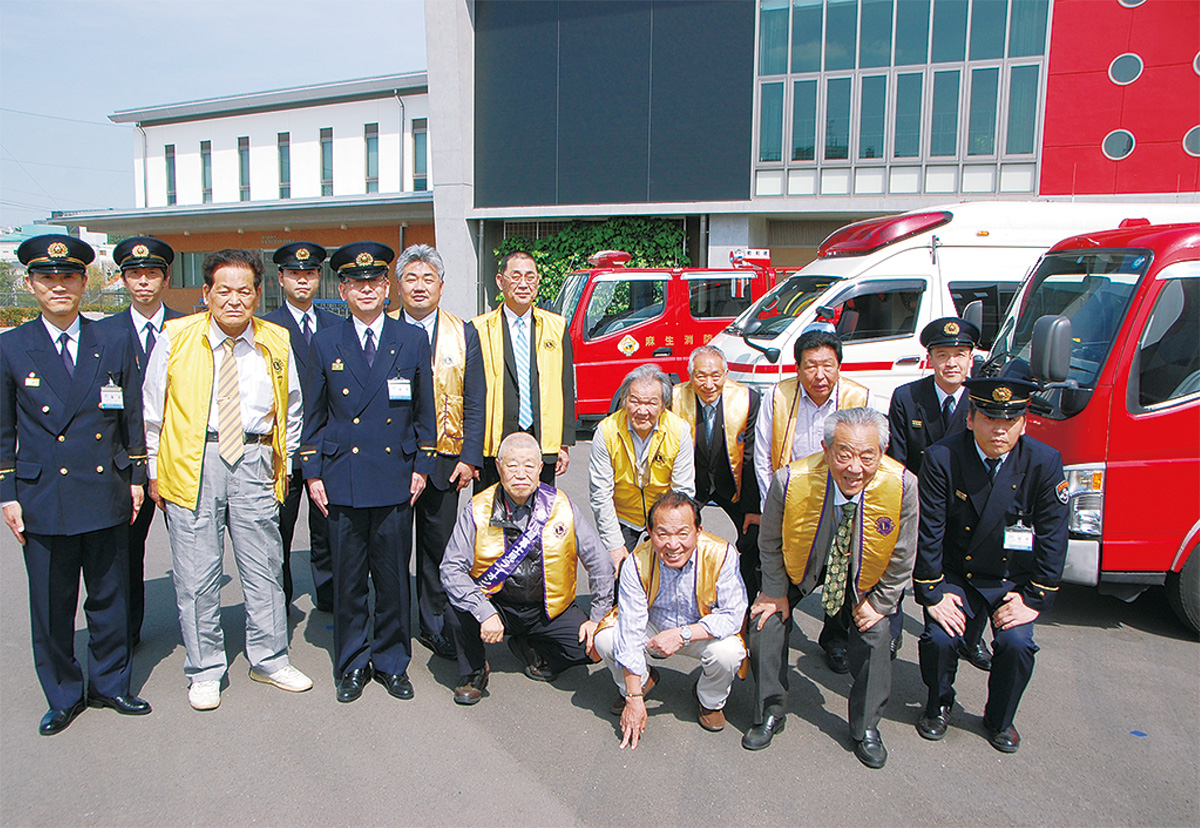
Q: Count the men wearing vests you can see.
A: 9